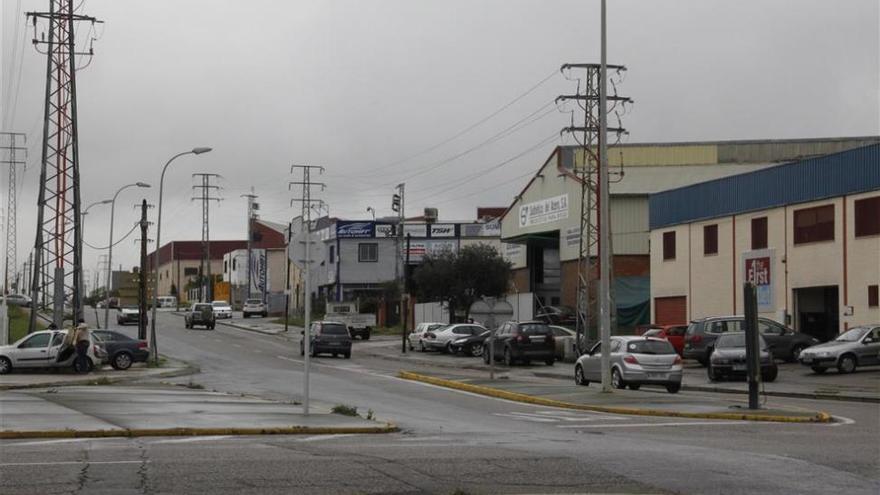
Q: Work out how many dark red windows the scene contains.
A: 6